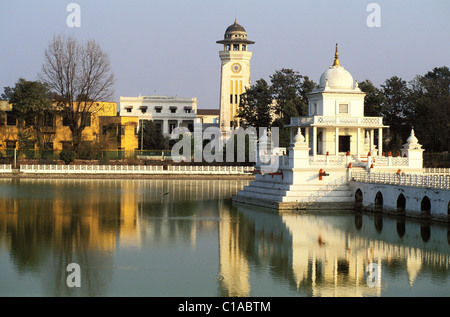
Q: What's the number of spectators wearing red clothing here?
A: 0